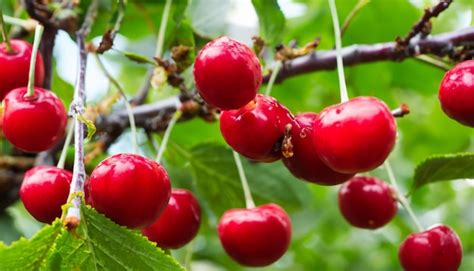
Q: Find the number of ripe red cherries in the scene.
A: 13